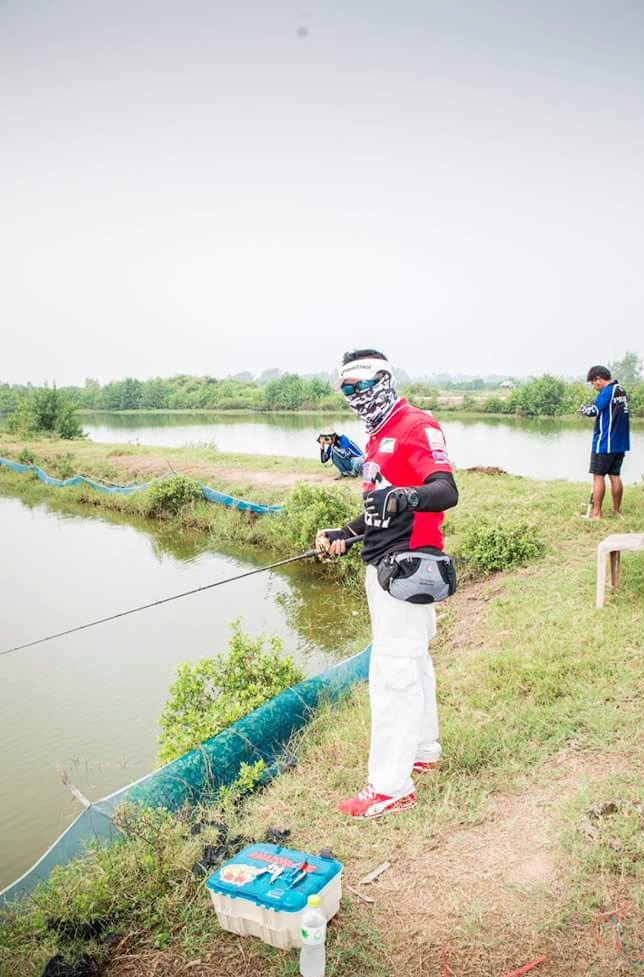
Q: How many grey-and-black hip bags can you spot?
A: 1